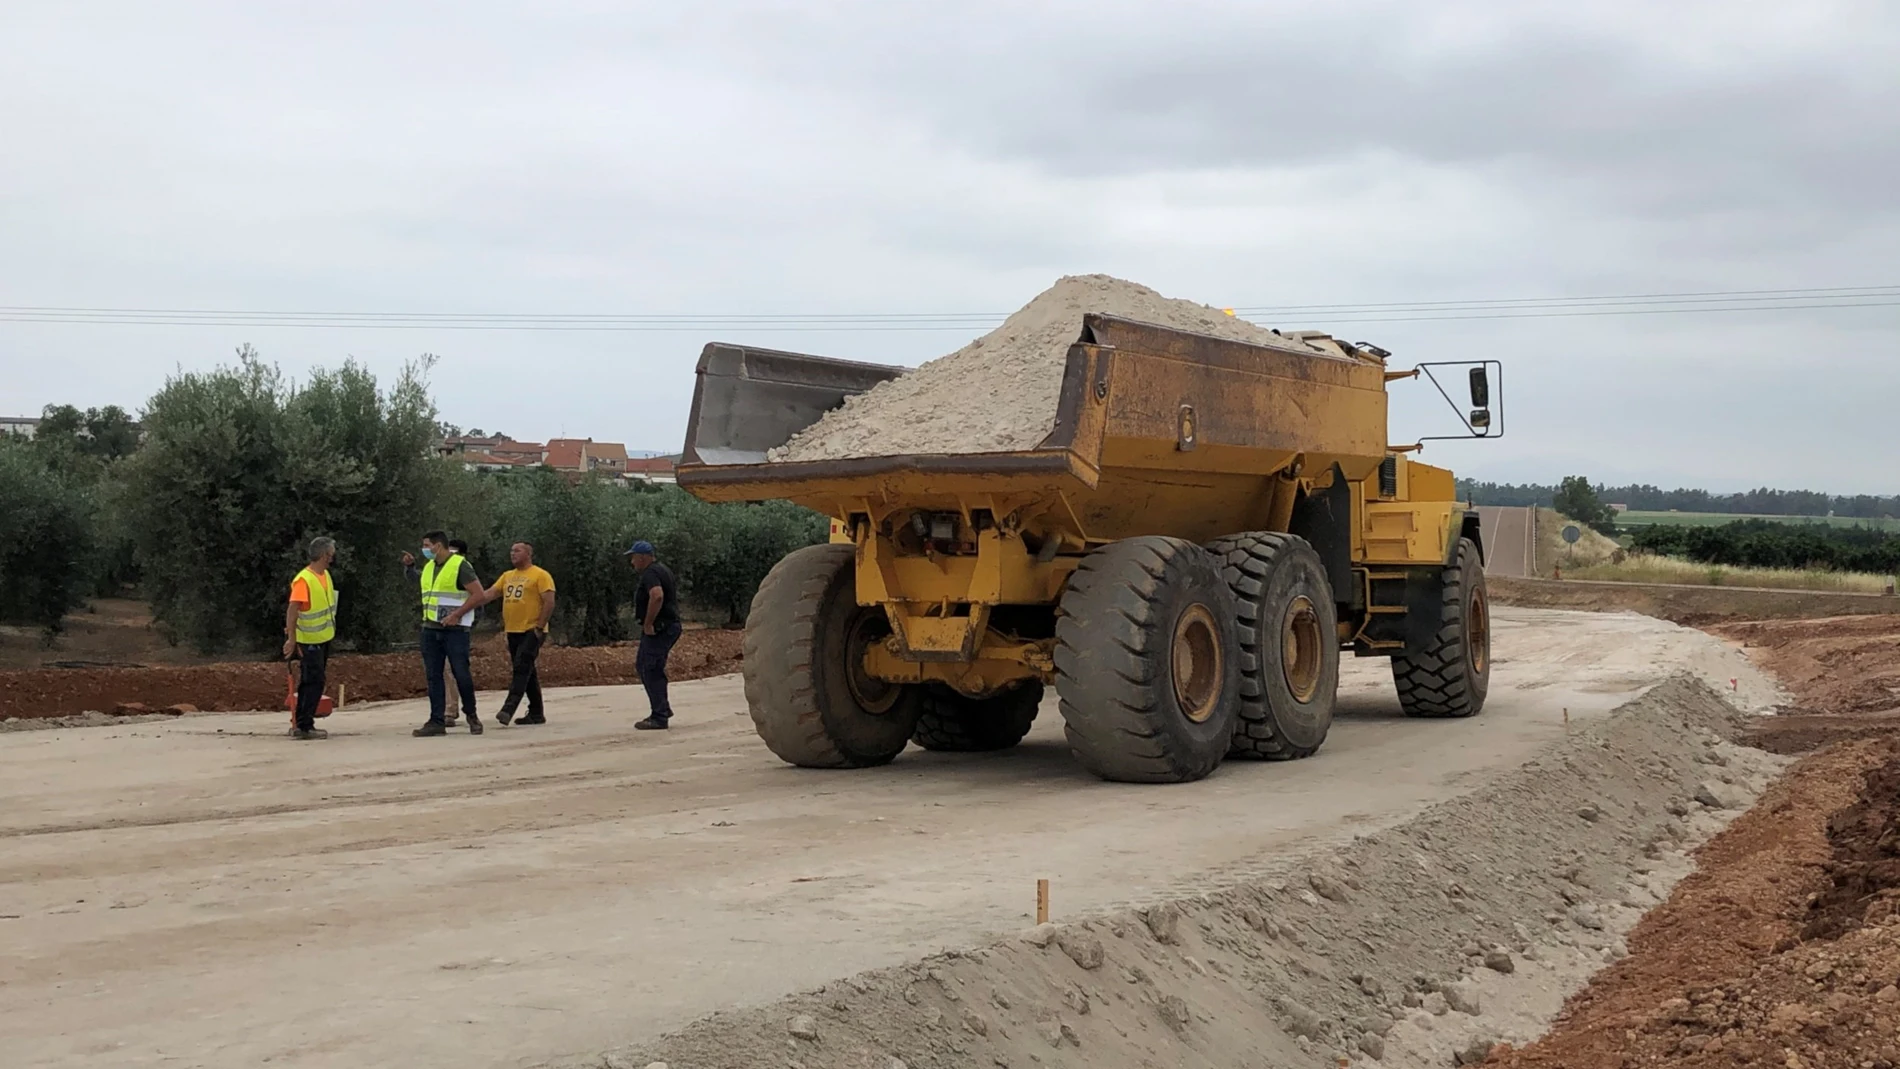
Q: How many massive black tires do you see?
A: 5